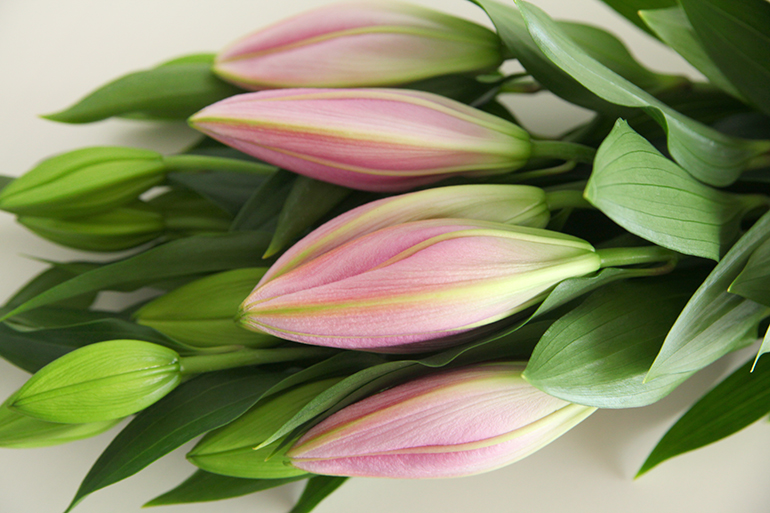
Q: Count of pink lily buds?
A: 5